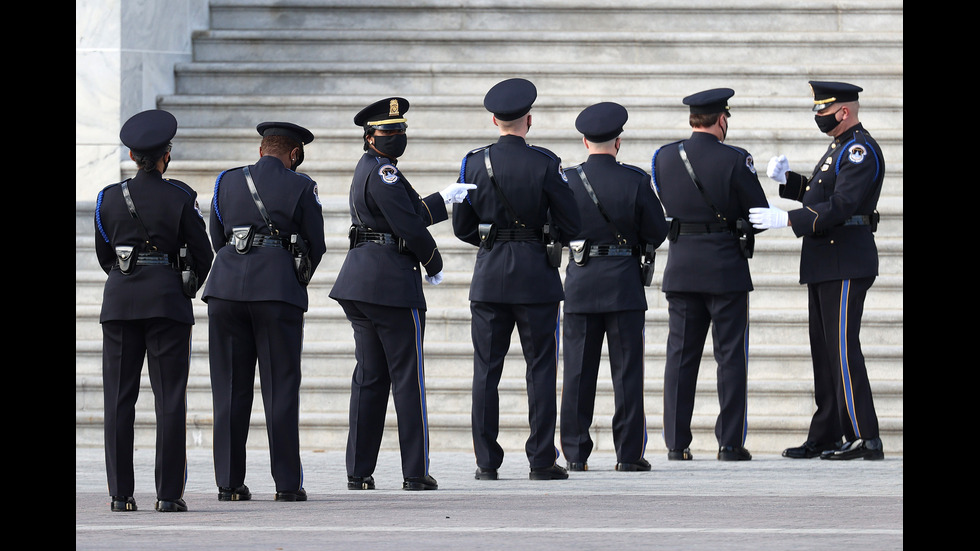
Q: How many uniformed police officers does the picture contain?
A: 7